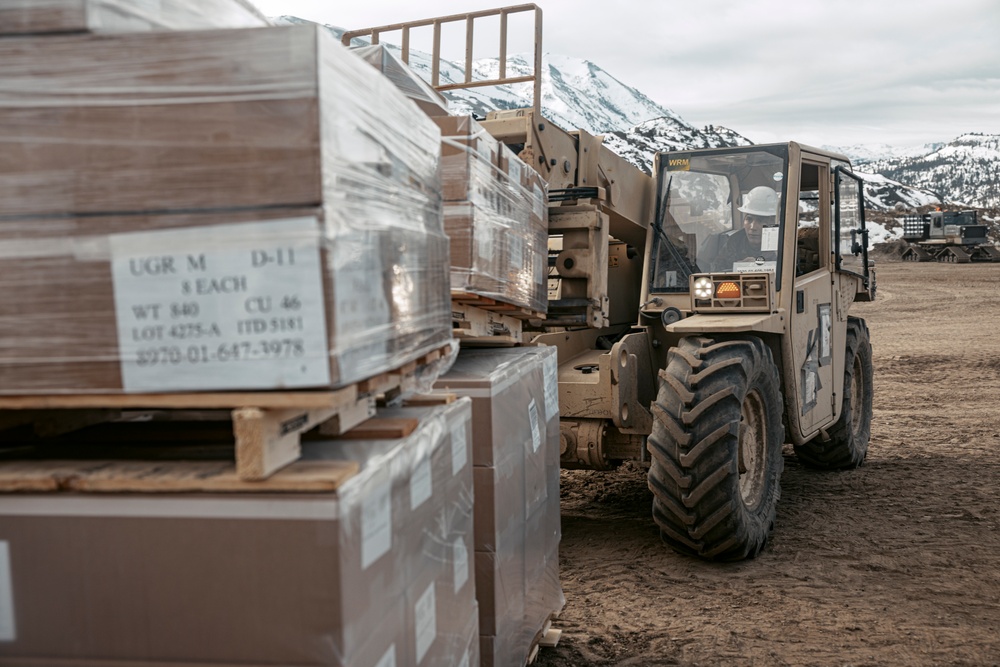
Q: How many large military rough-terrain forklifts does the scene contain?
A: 1